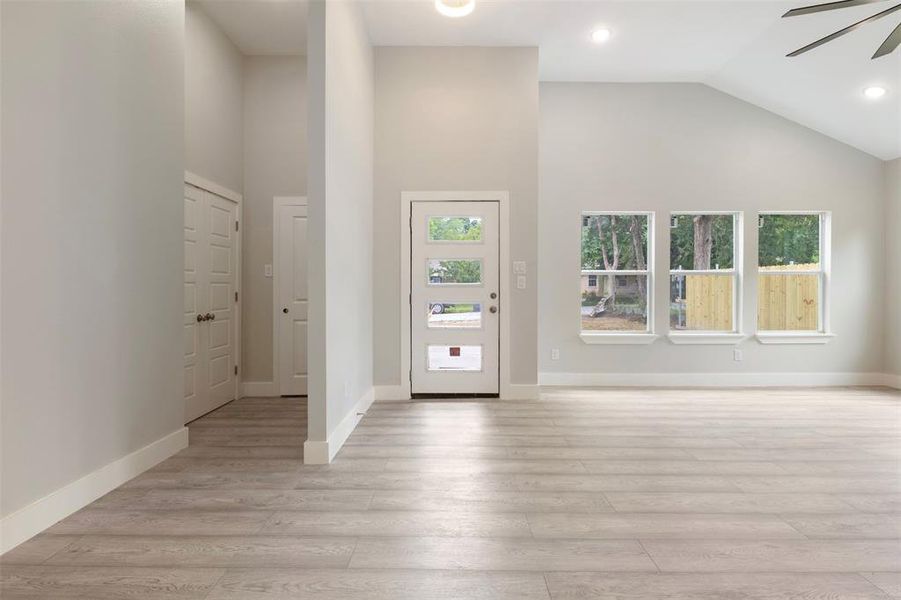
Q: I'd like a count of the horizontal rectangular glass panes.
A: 4